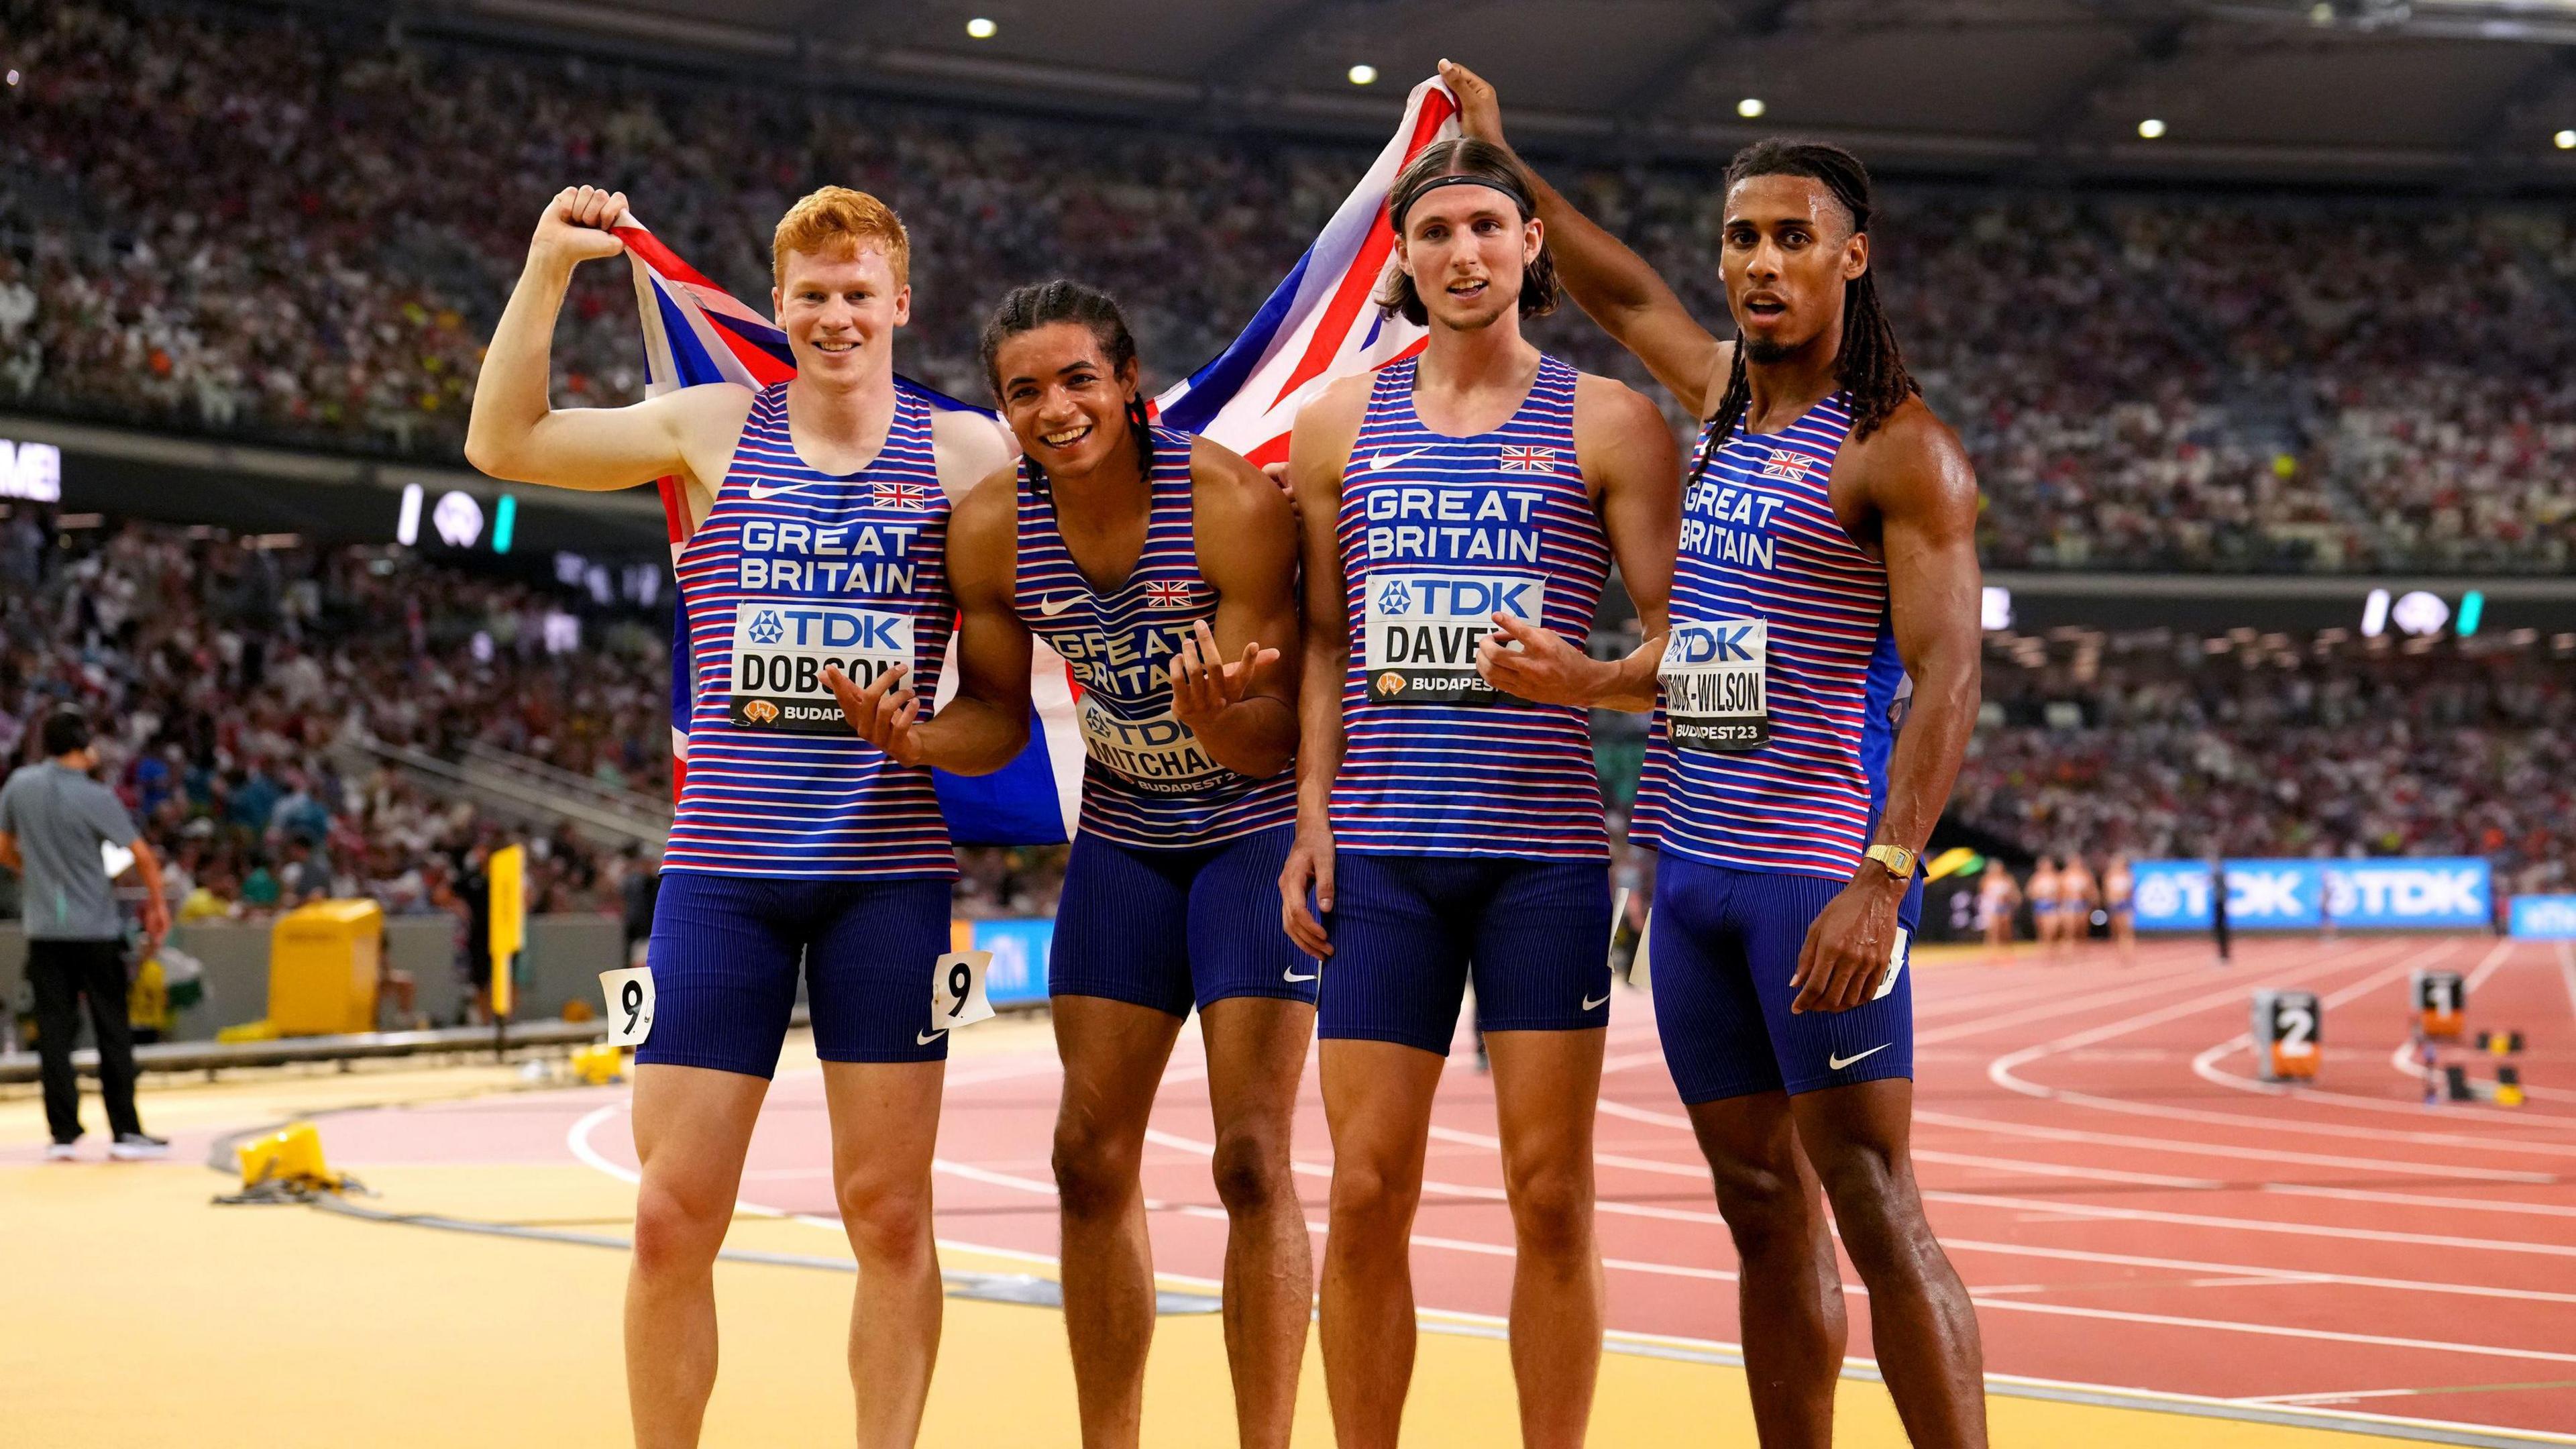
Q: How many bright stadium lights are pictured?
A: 5